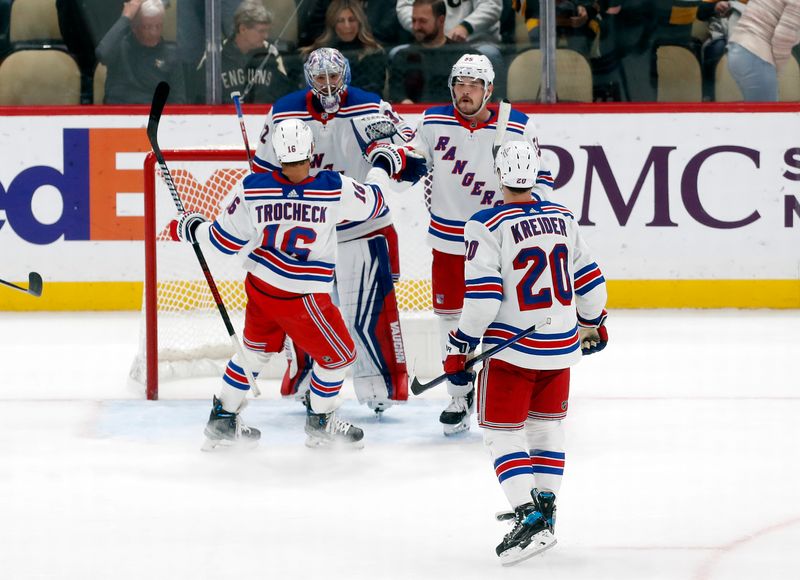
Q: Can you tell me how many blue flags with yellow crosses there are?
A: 0